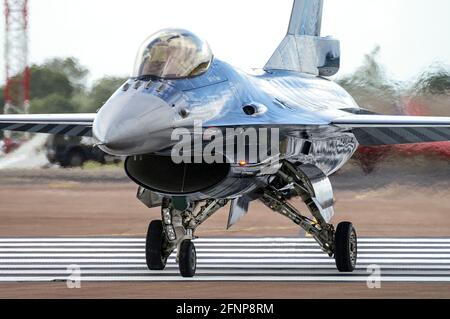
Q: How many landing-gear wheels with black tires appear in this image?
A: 3